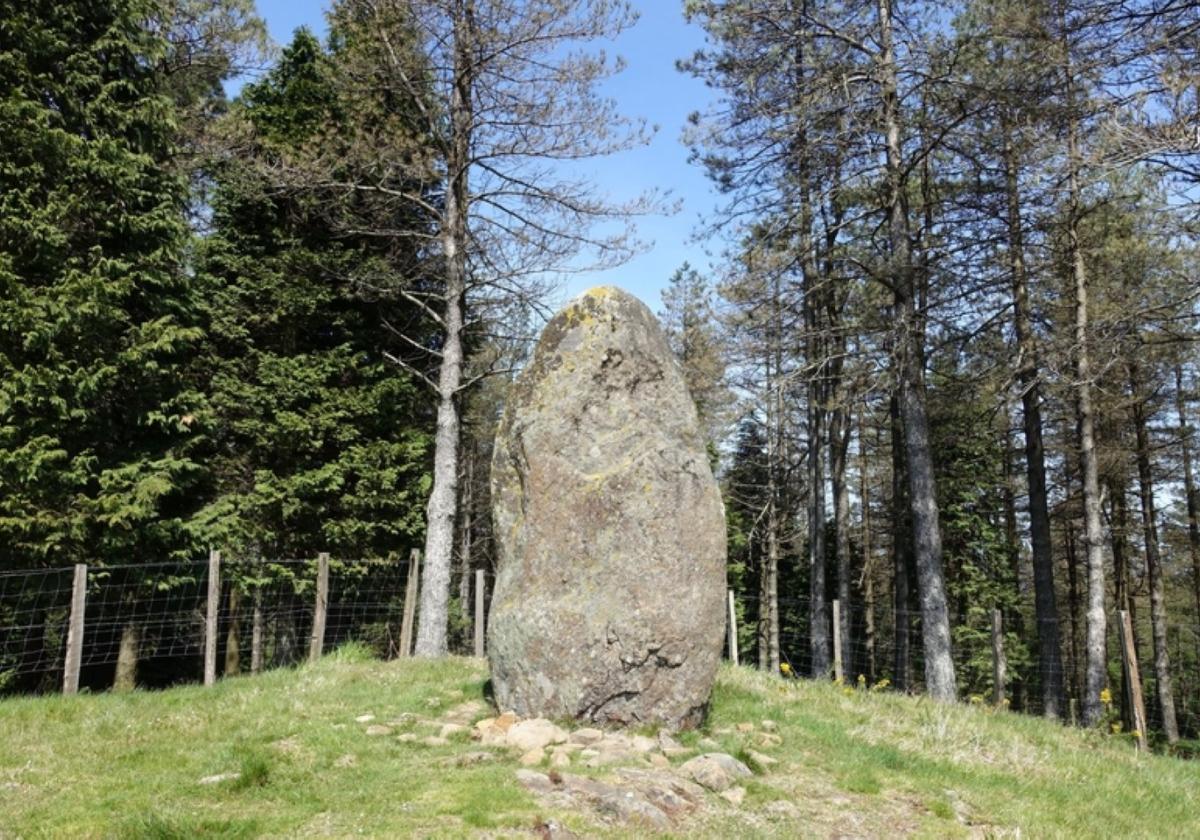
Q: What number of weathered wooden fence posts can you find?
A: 9